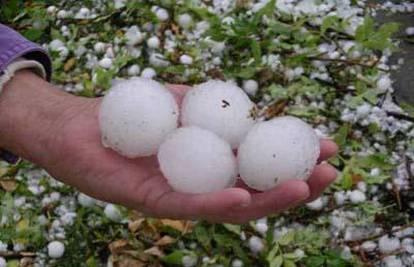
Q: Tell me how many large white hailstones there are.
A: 4